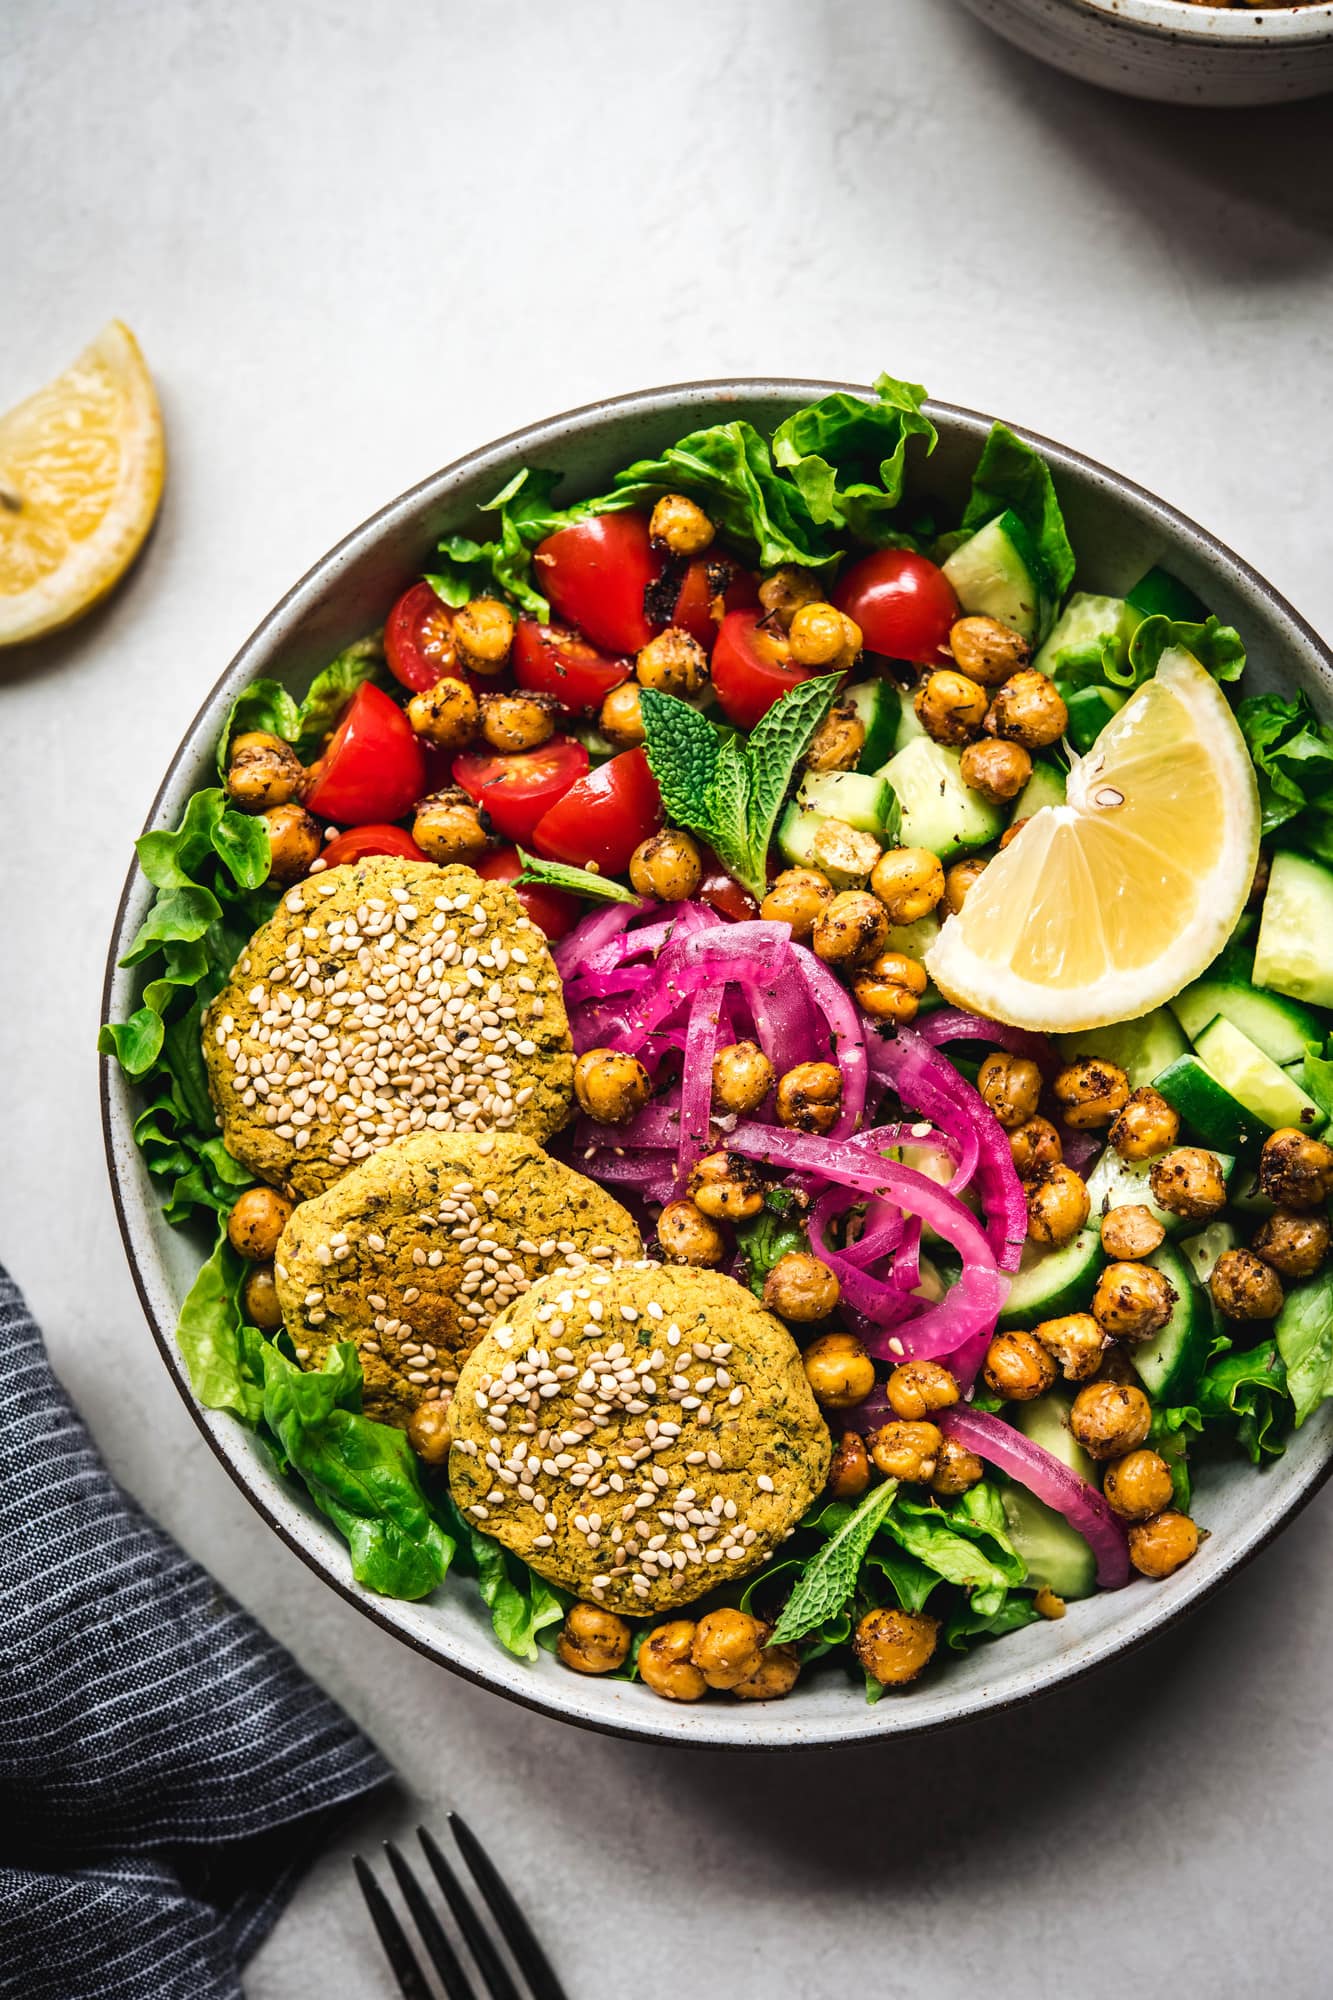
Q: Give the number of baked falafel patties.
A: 3